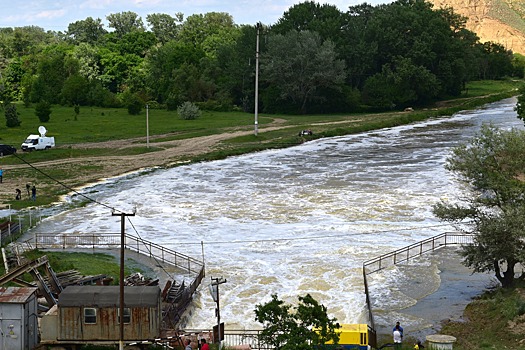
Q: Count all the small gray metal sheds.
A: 1